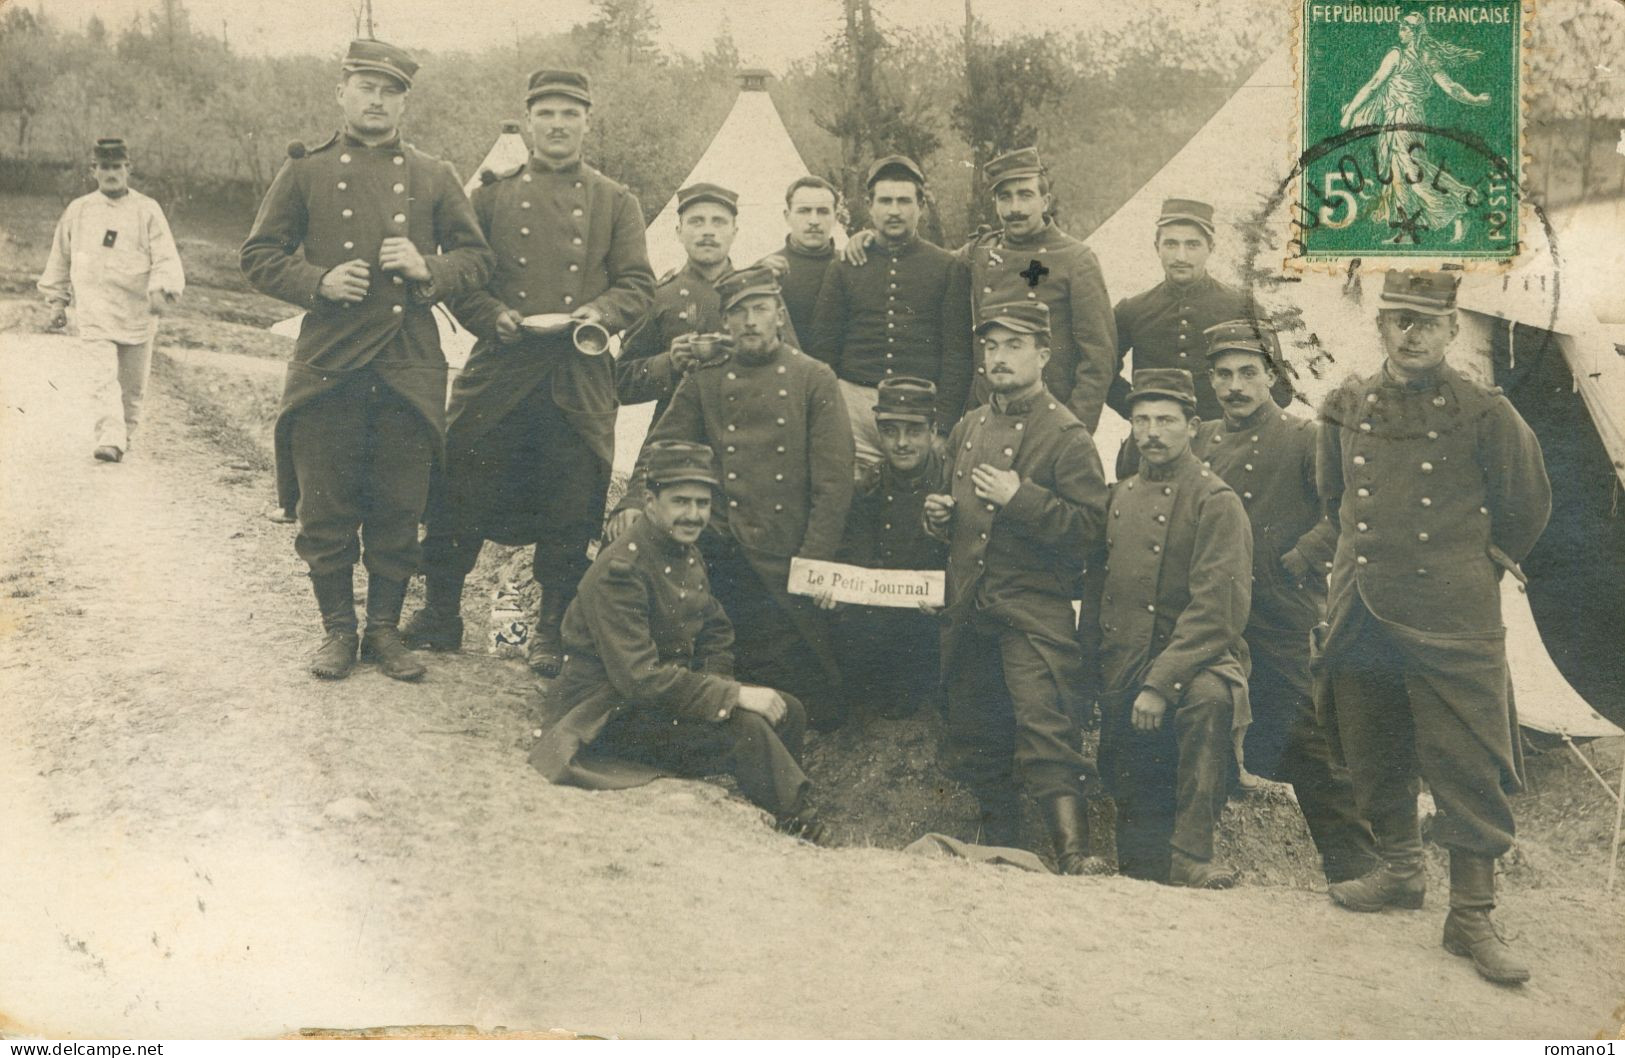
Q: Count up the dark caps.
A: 14